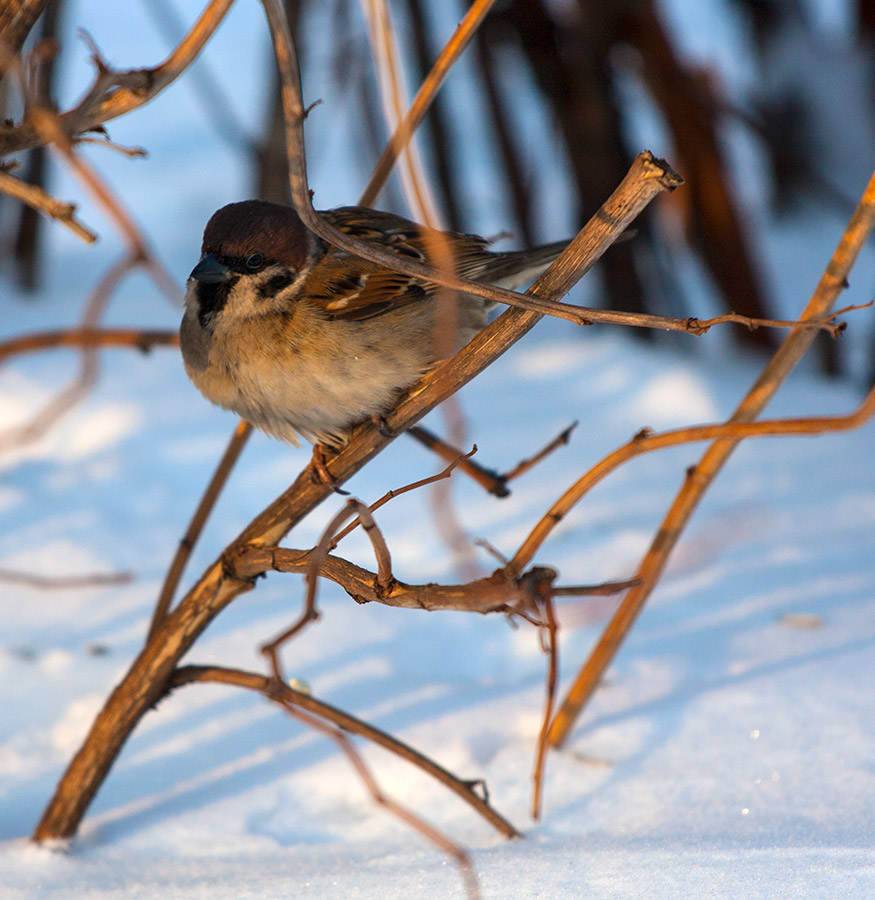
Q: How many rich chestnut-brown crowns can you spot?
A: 1